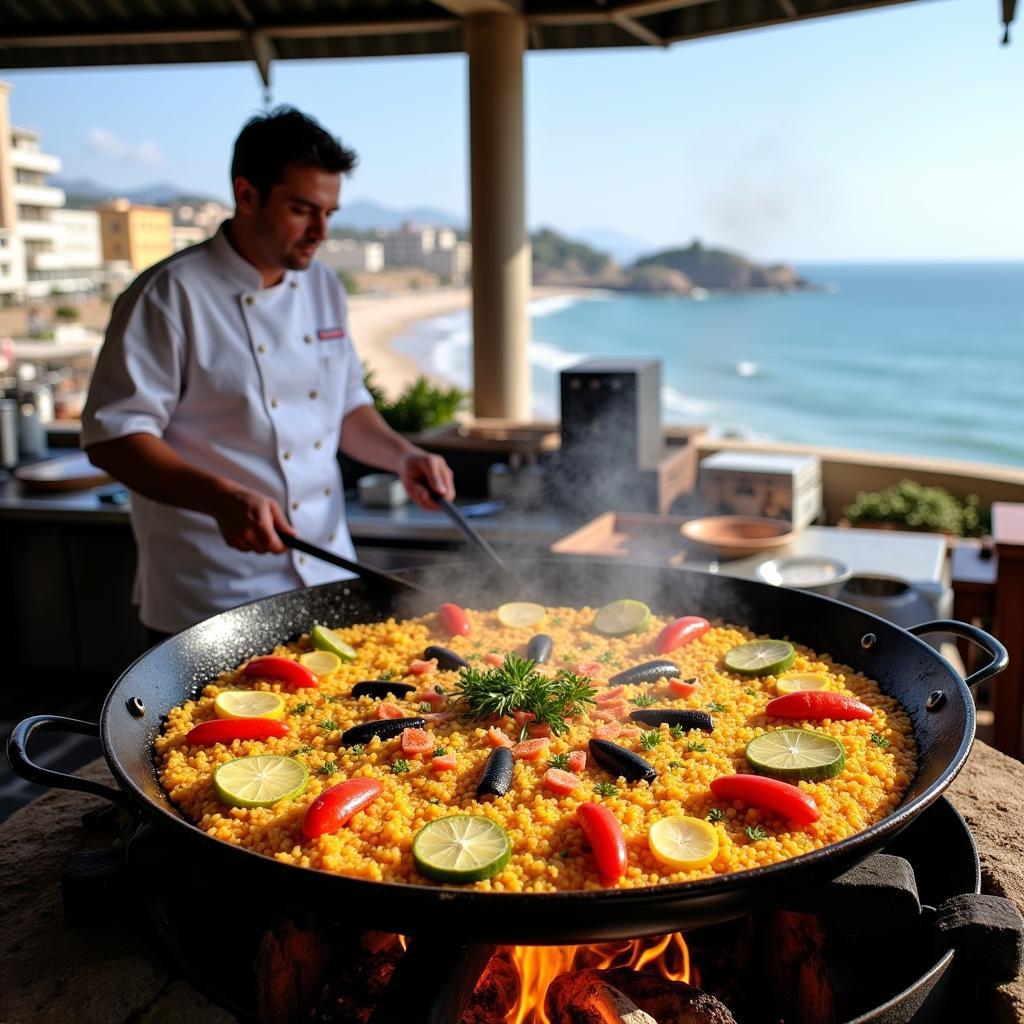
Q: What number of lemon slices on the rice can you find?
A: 5